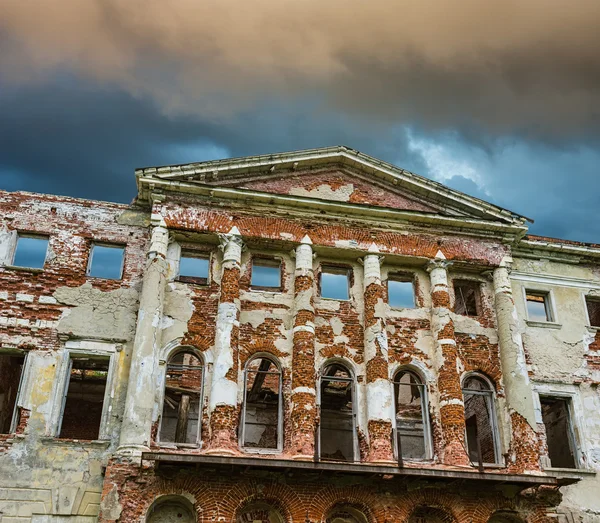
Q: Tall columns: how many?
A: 6